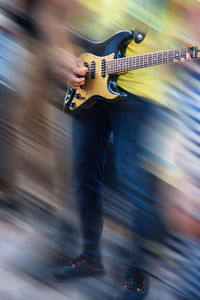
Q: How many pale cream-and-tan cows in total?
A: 0